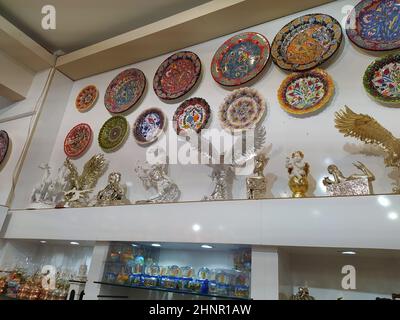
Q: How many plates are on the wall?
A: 14